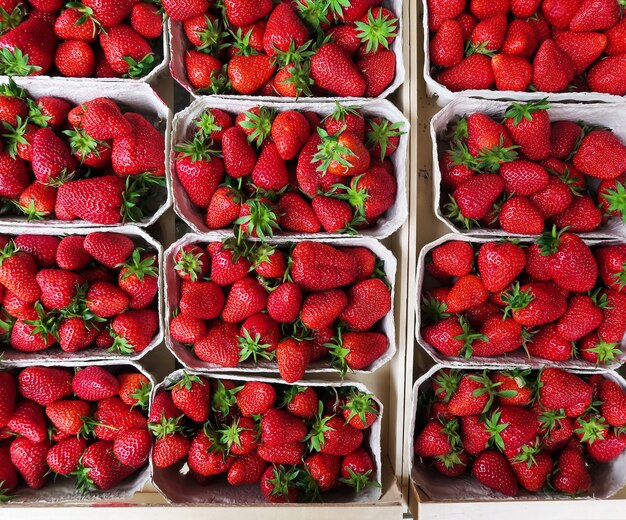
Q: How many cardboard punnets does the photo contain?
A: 12